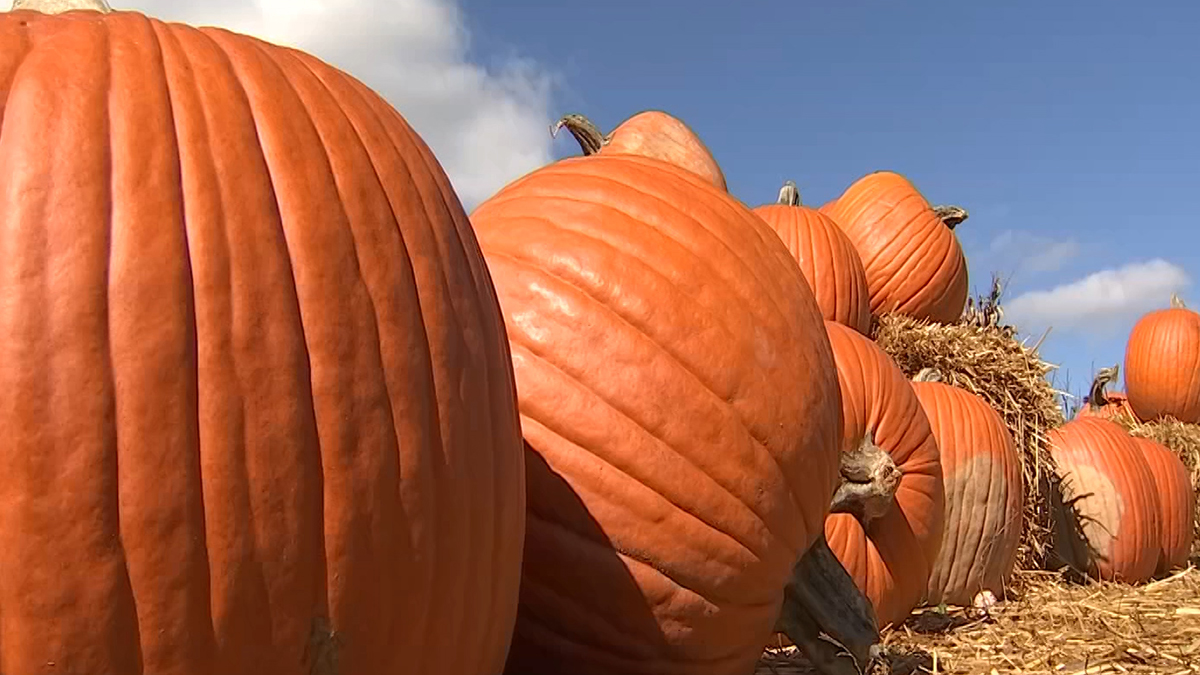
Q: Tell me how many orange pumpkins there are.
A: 11